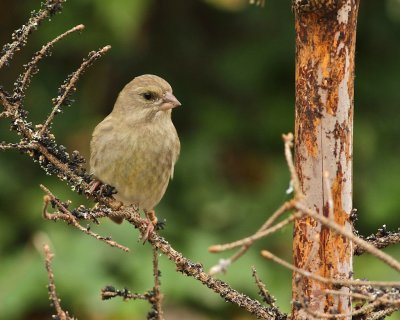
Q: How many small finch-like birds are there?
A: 1